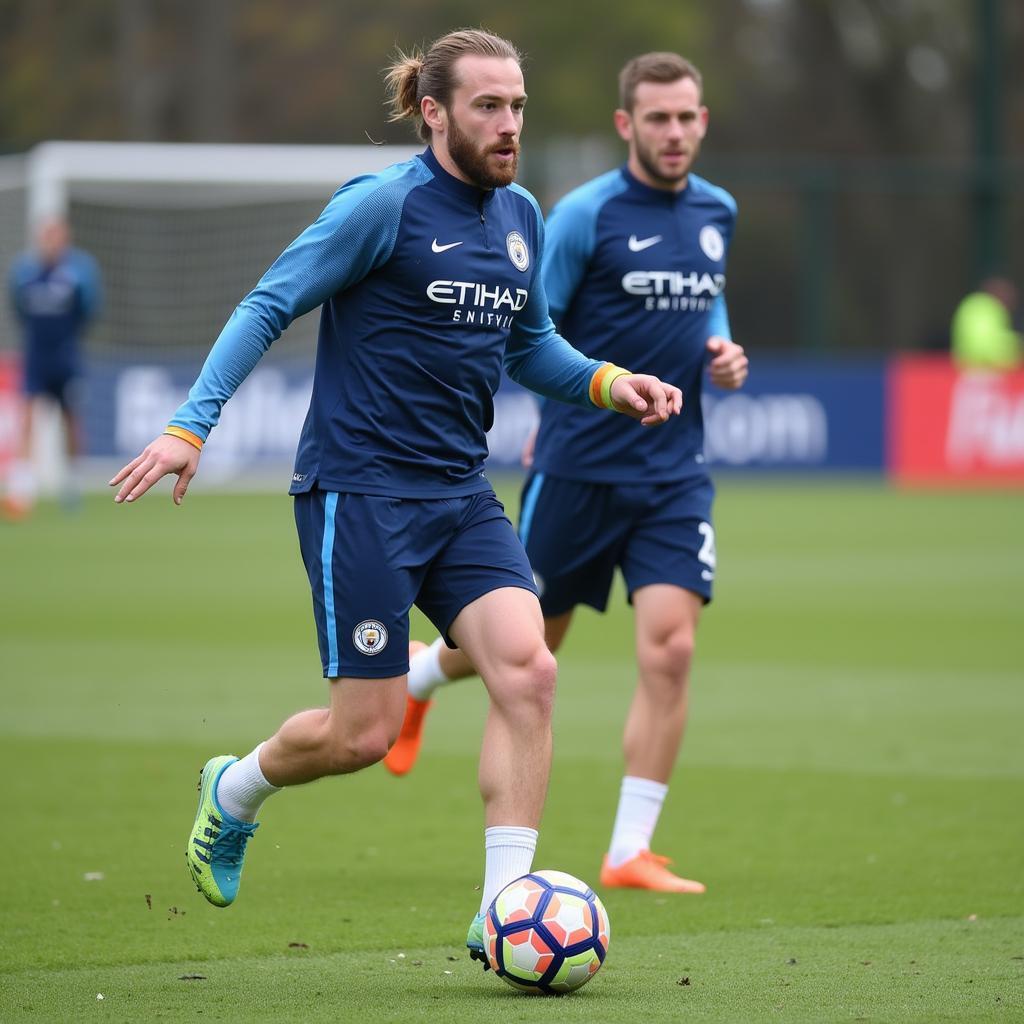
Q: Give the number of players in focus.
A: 2